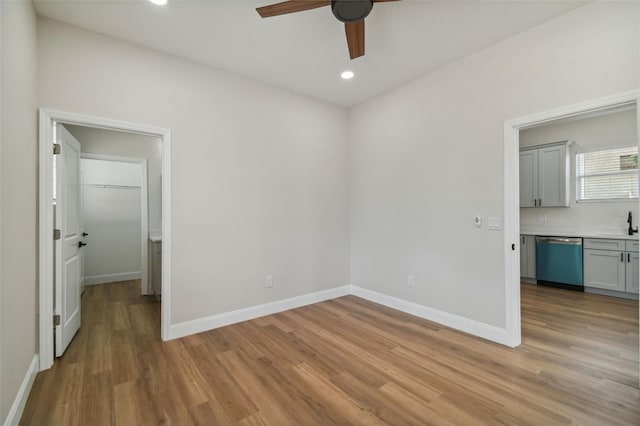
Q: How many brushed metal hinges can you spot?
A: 3